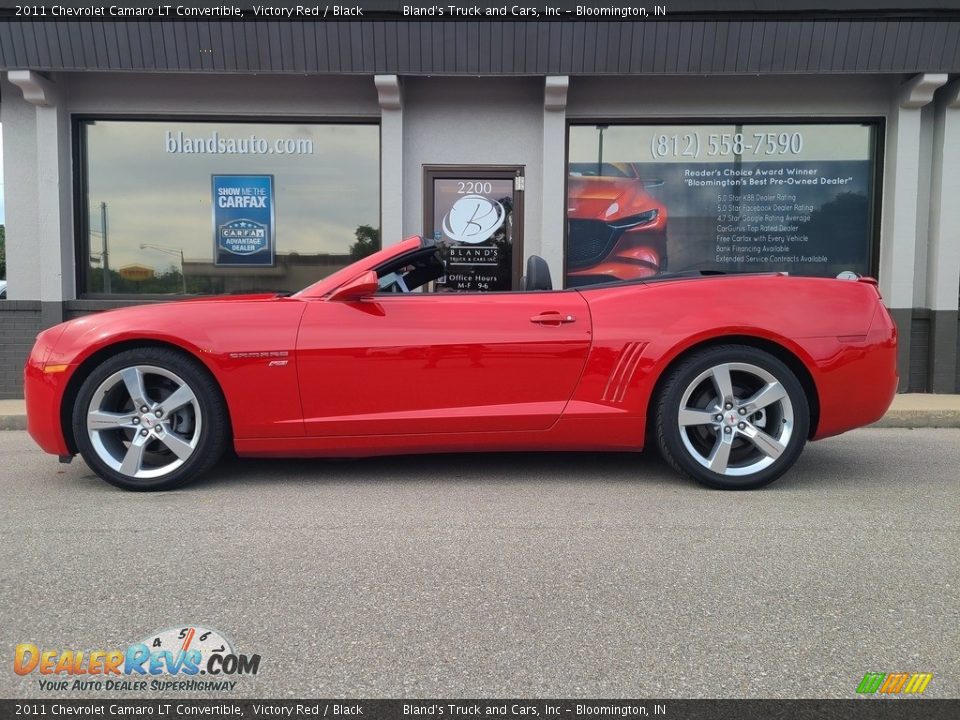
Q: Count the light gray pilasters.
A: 5